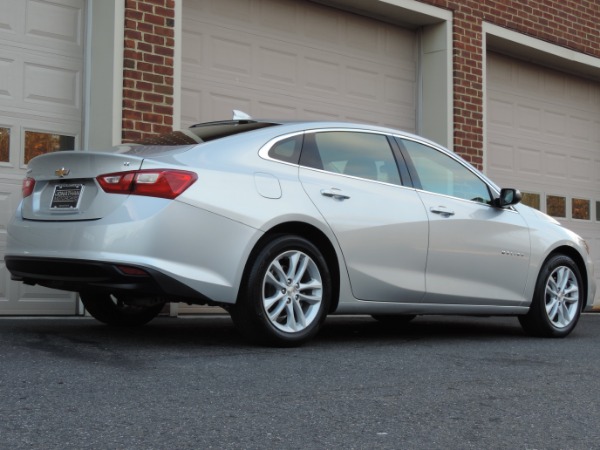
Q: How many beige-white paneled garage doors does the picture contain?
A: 3